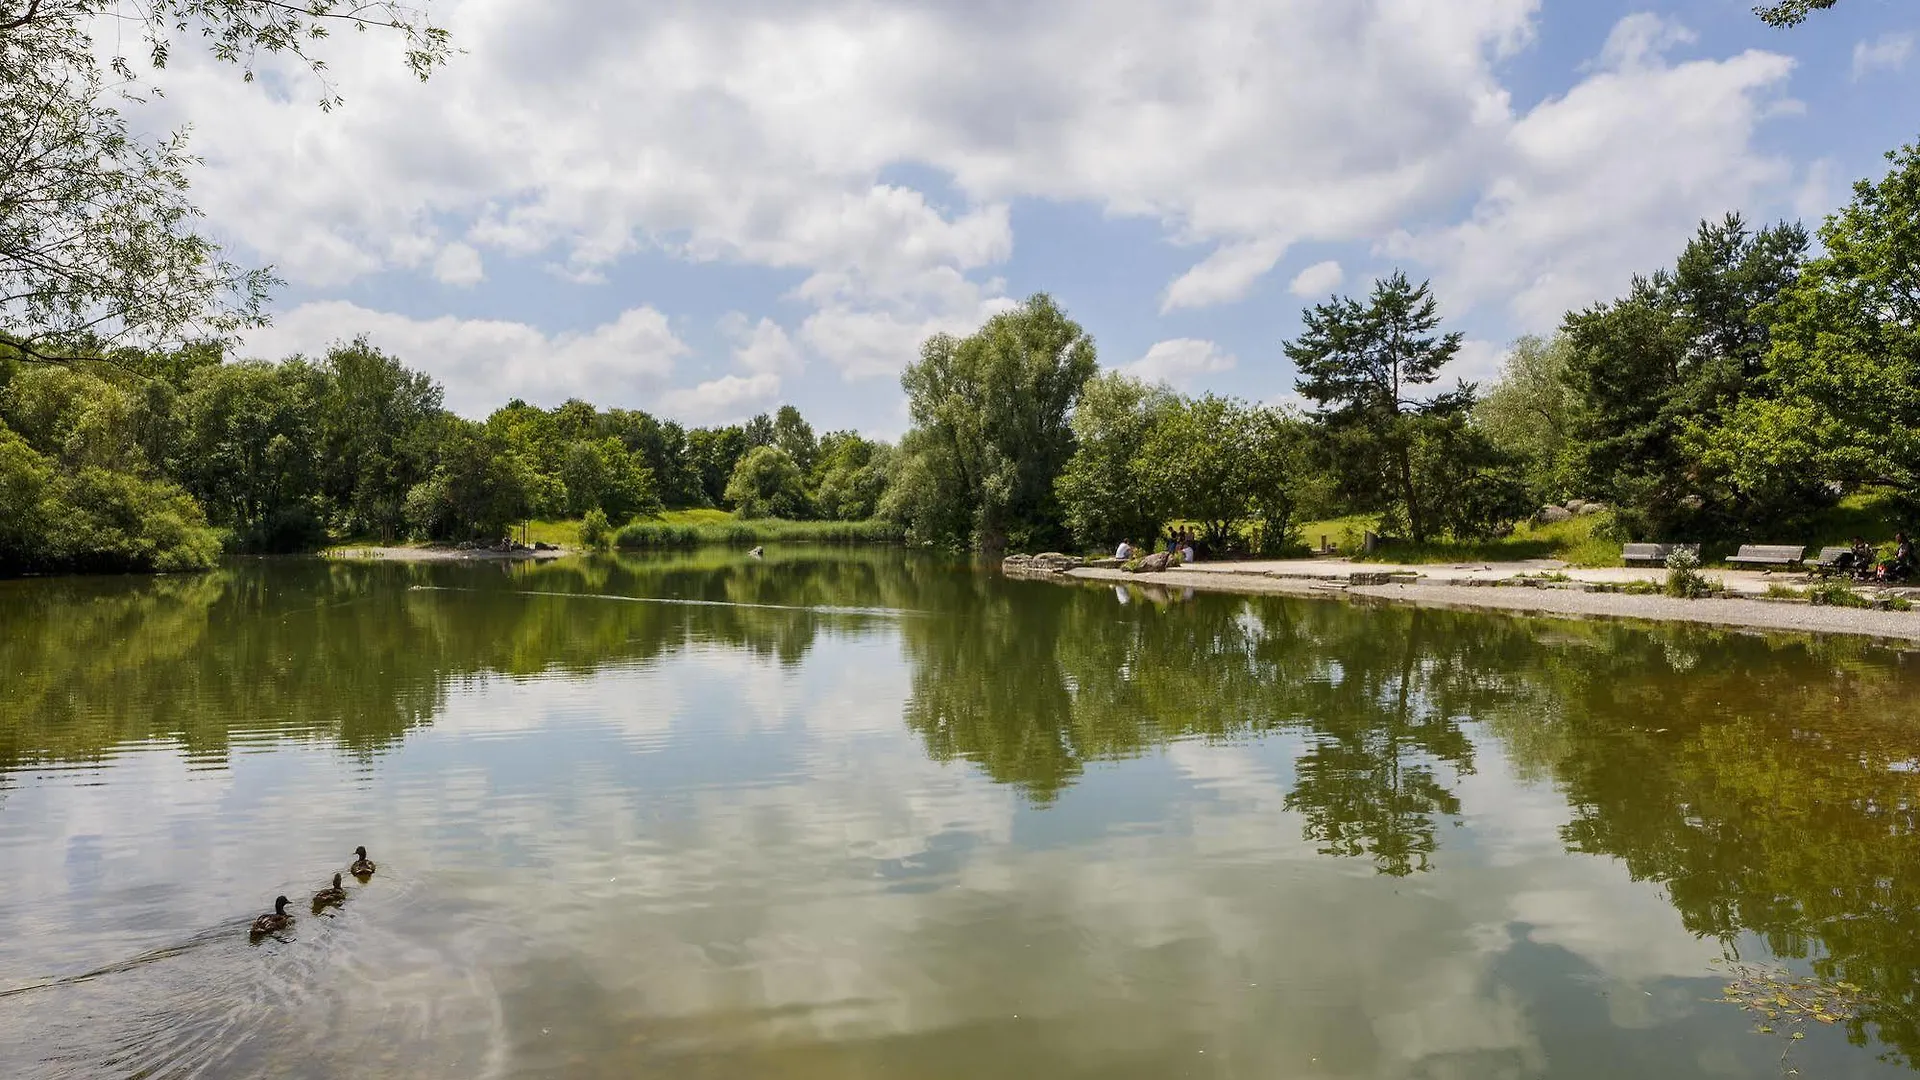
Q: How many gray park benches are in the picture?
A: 3